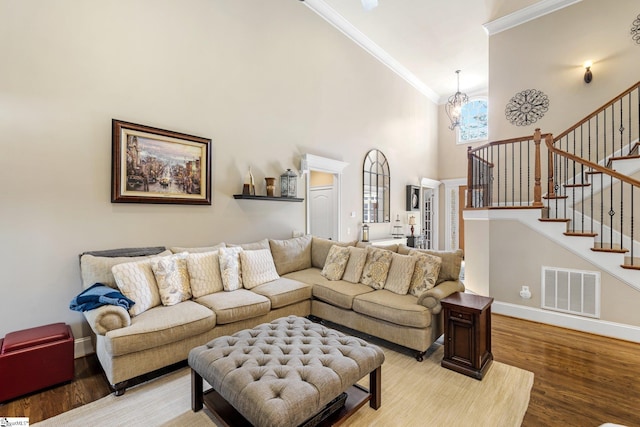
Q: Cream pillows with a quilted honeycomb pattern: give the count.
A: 5